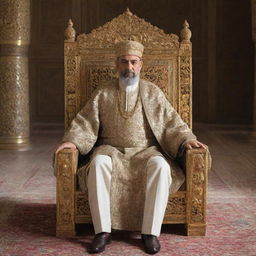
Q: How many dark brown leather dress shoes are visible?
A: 2